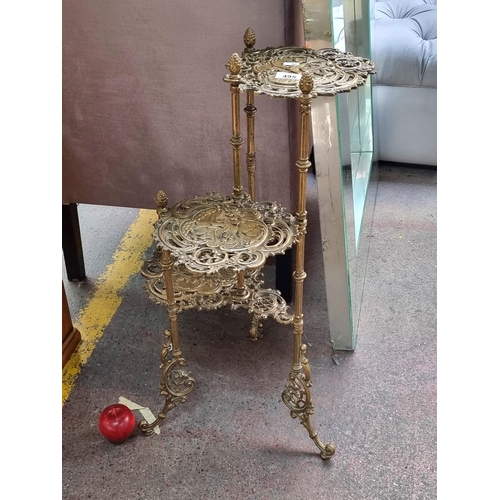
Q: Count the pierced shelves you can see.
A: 3